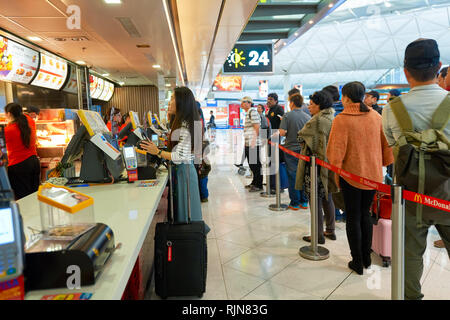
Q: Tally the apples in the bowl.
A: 0